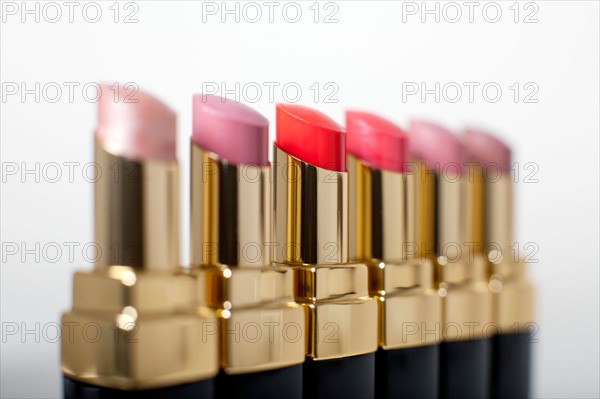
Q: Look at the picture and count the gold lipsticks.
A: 6